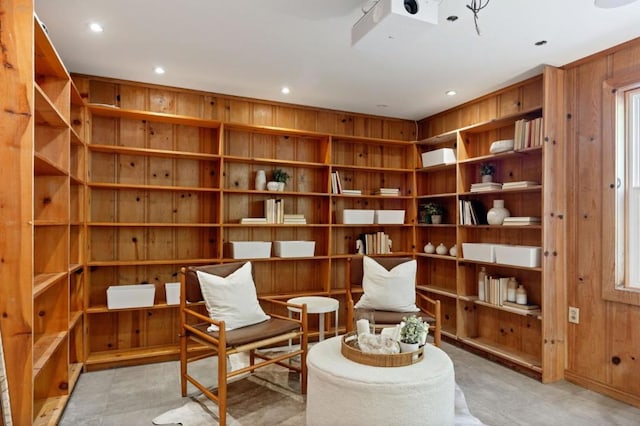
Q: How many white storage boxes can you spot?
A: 9